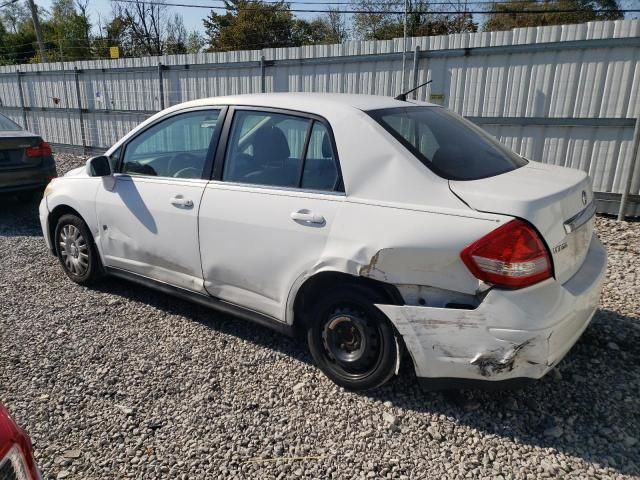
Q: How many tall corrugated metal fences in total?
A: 1